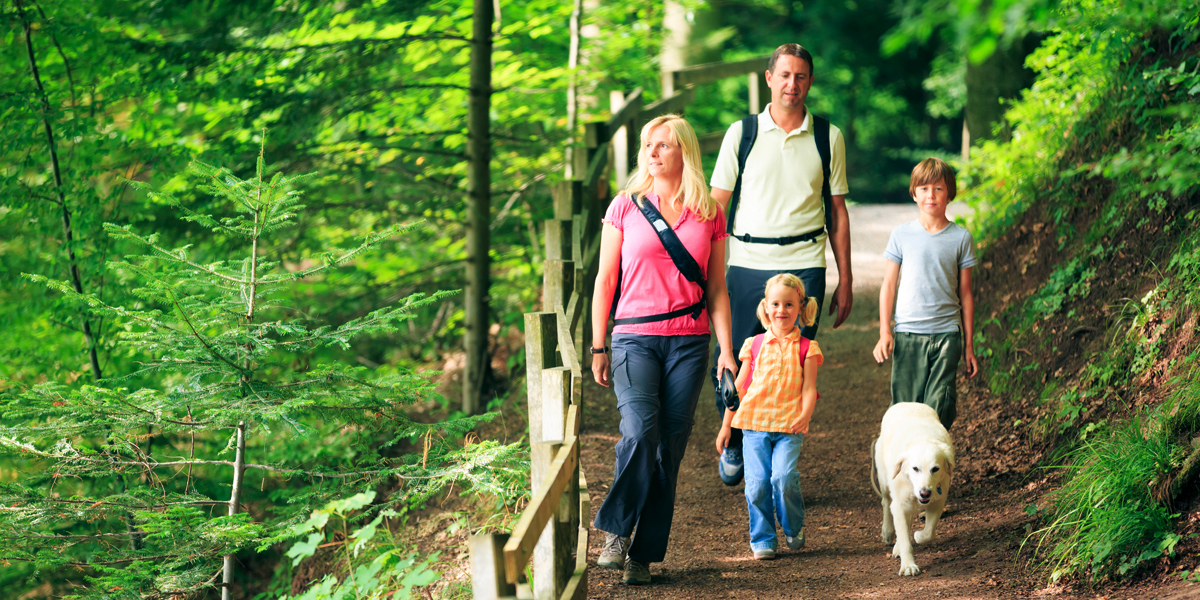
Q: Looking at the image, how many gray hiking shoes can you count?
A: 2